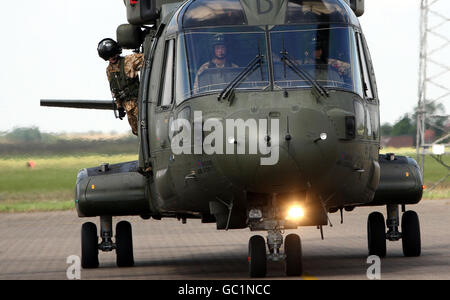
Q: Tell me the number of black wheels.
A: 6